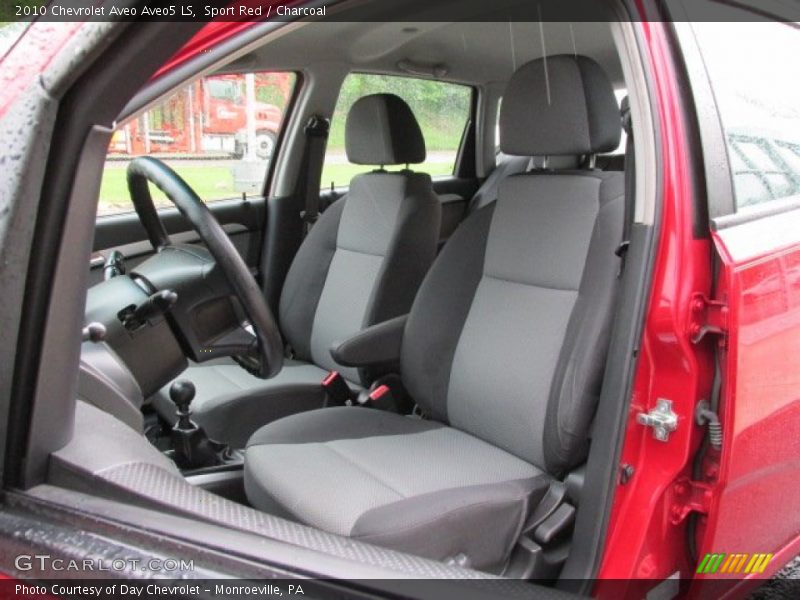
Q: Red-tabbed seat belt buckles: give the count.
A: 2